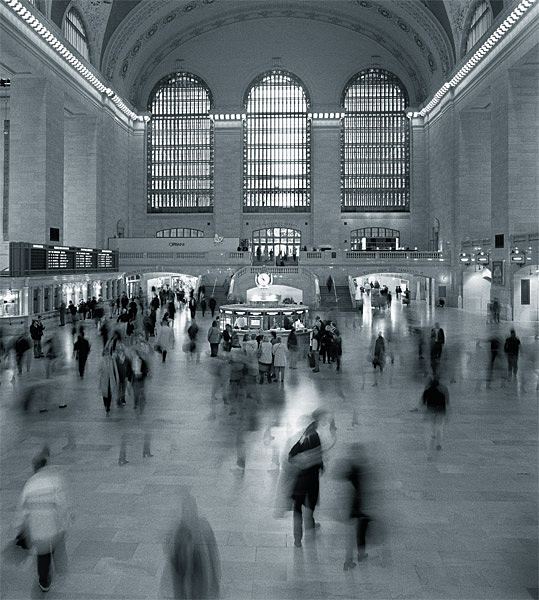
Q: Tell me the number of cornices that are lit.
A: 4